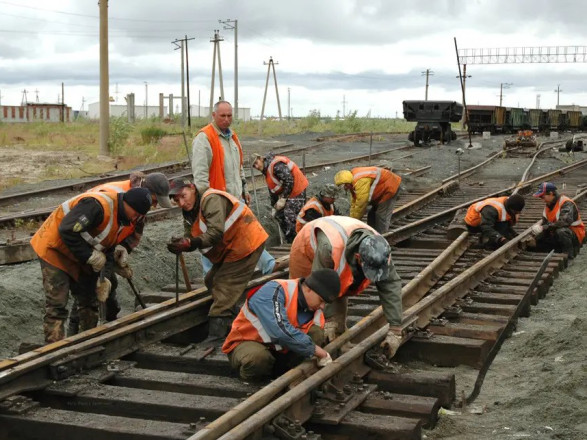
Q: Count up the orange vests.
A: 11